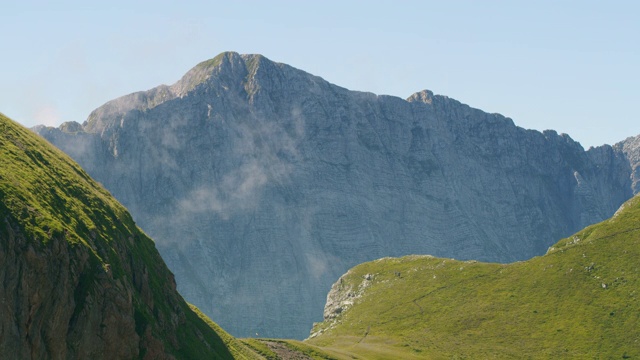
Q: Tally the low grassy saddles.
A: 1